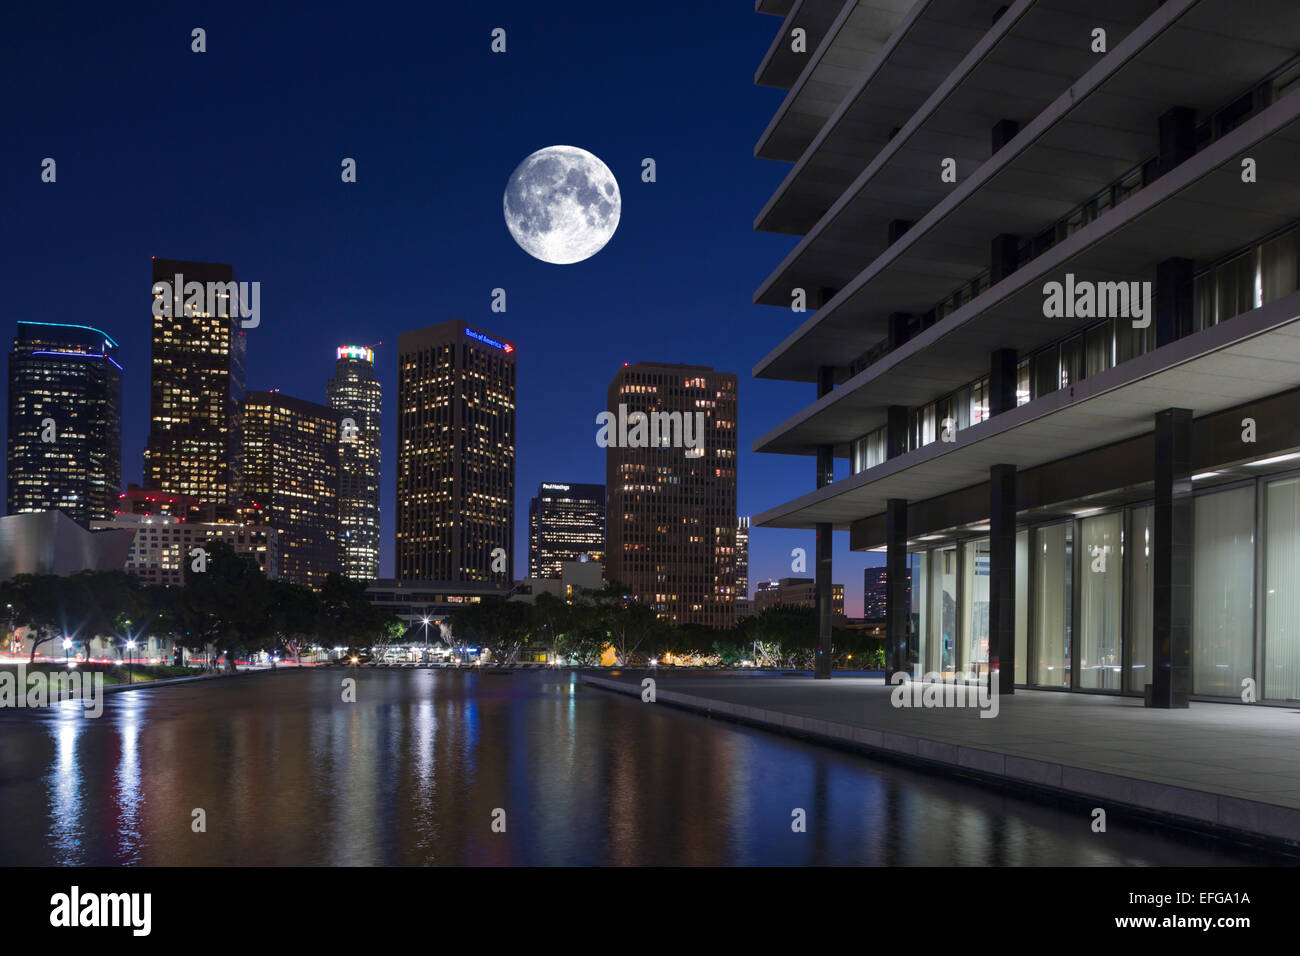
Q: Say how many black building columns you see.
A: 4